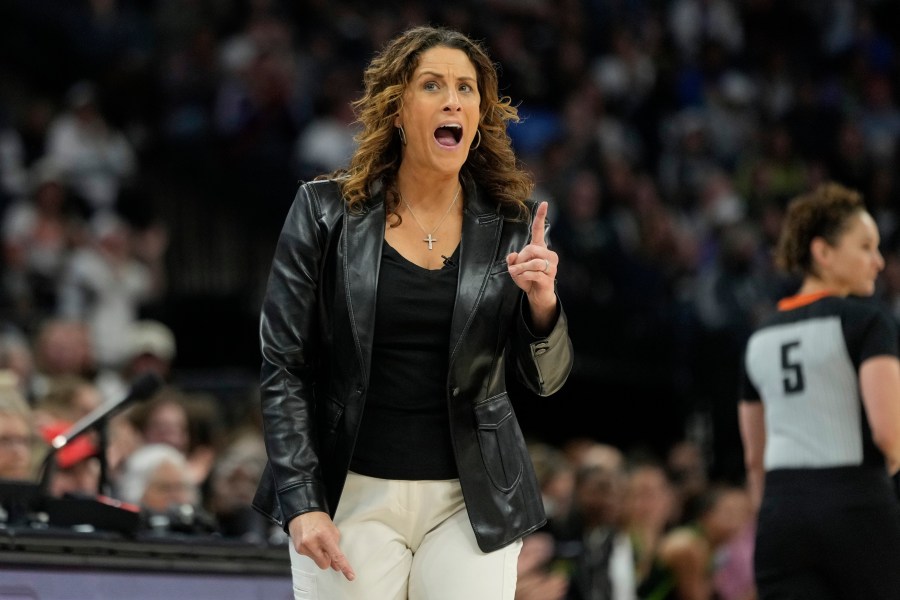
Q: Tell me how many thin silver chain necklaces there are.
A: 1